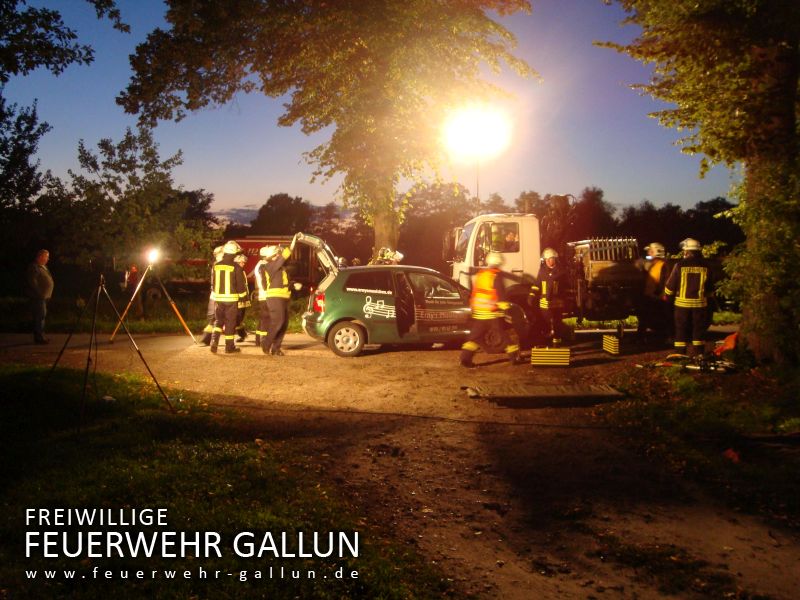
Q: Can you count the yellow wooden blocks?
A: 2